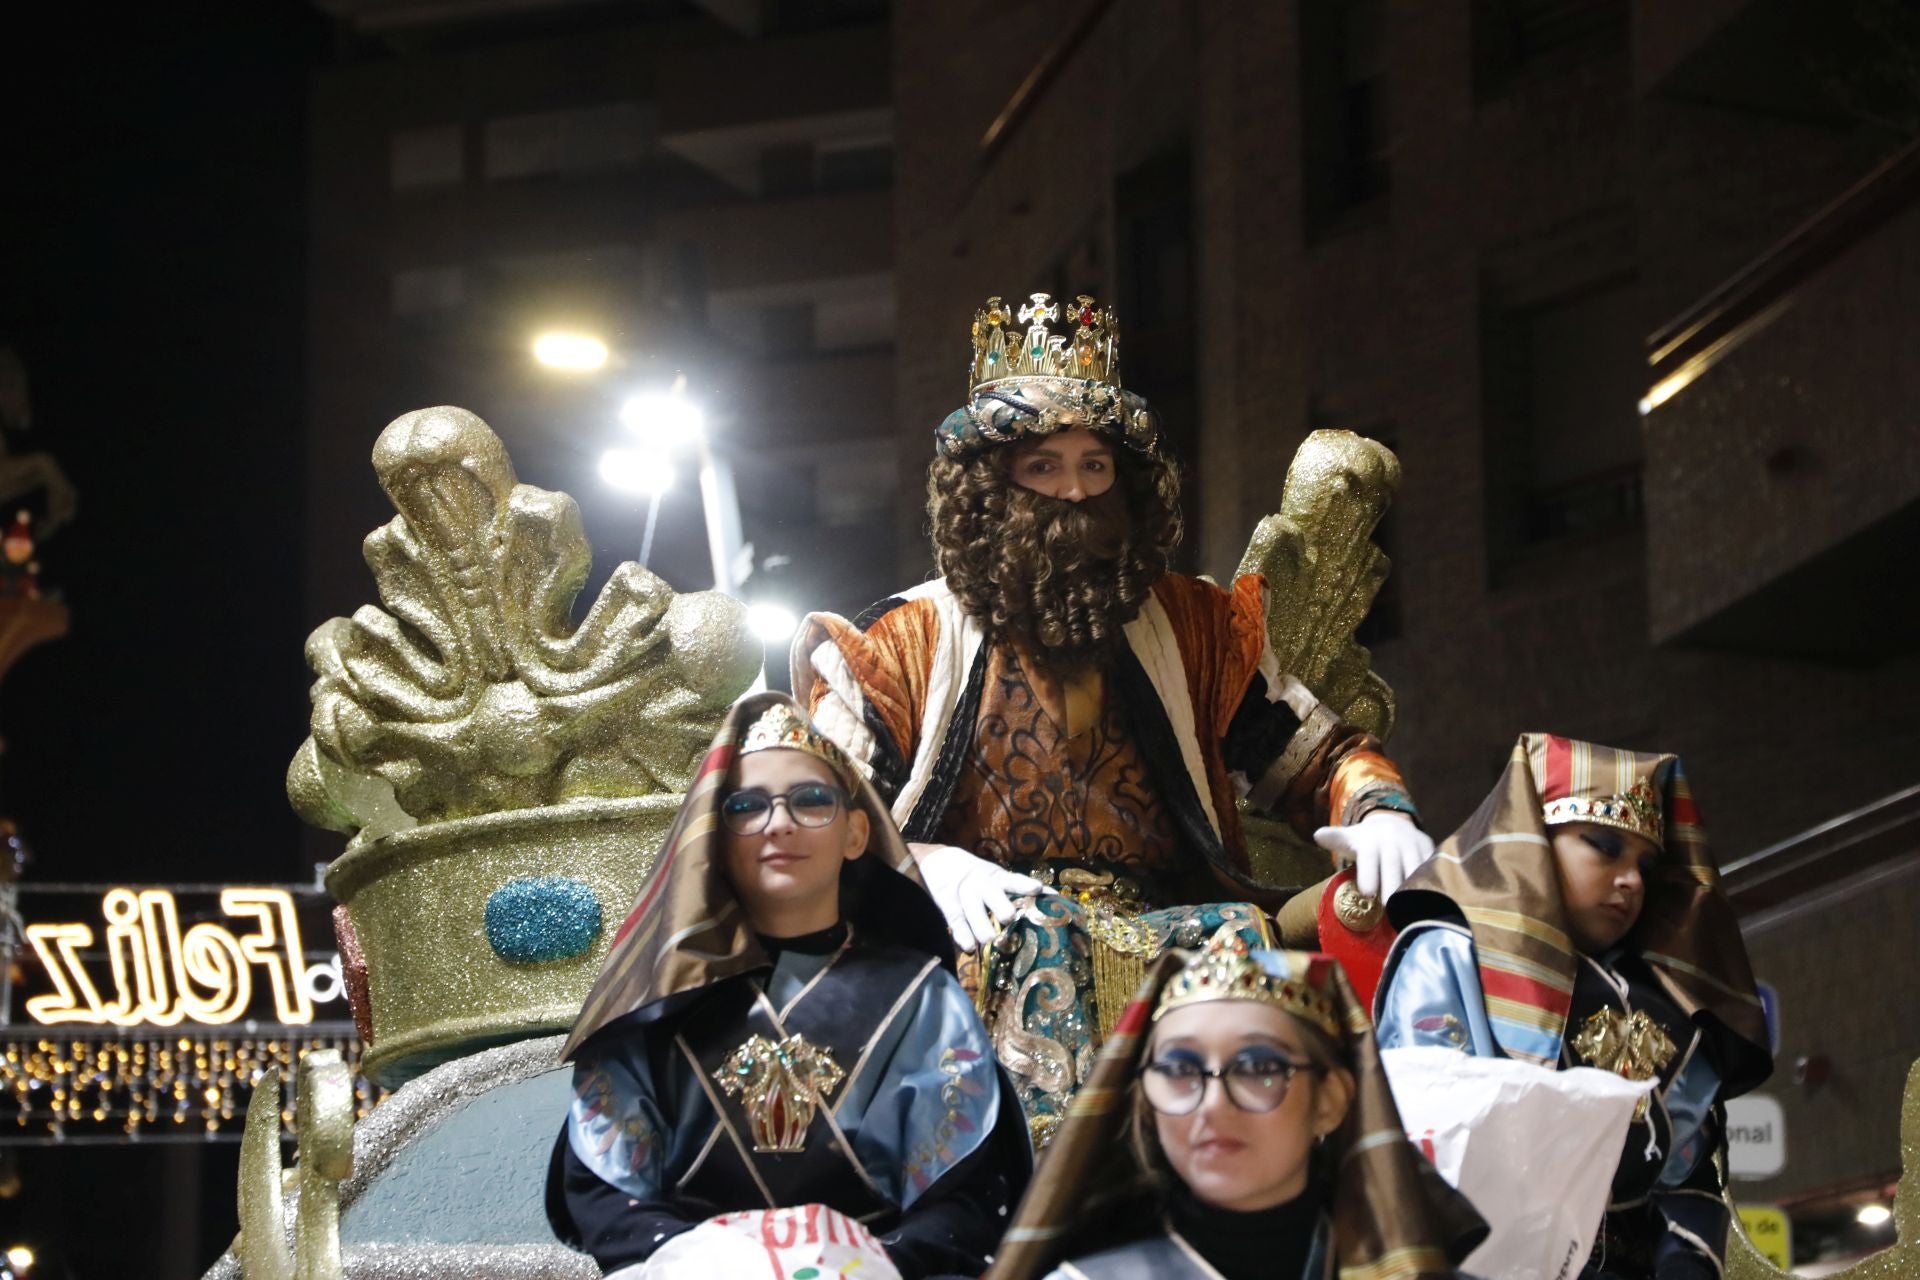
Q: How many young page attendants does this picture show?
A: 3